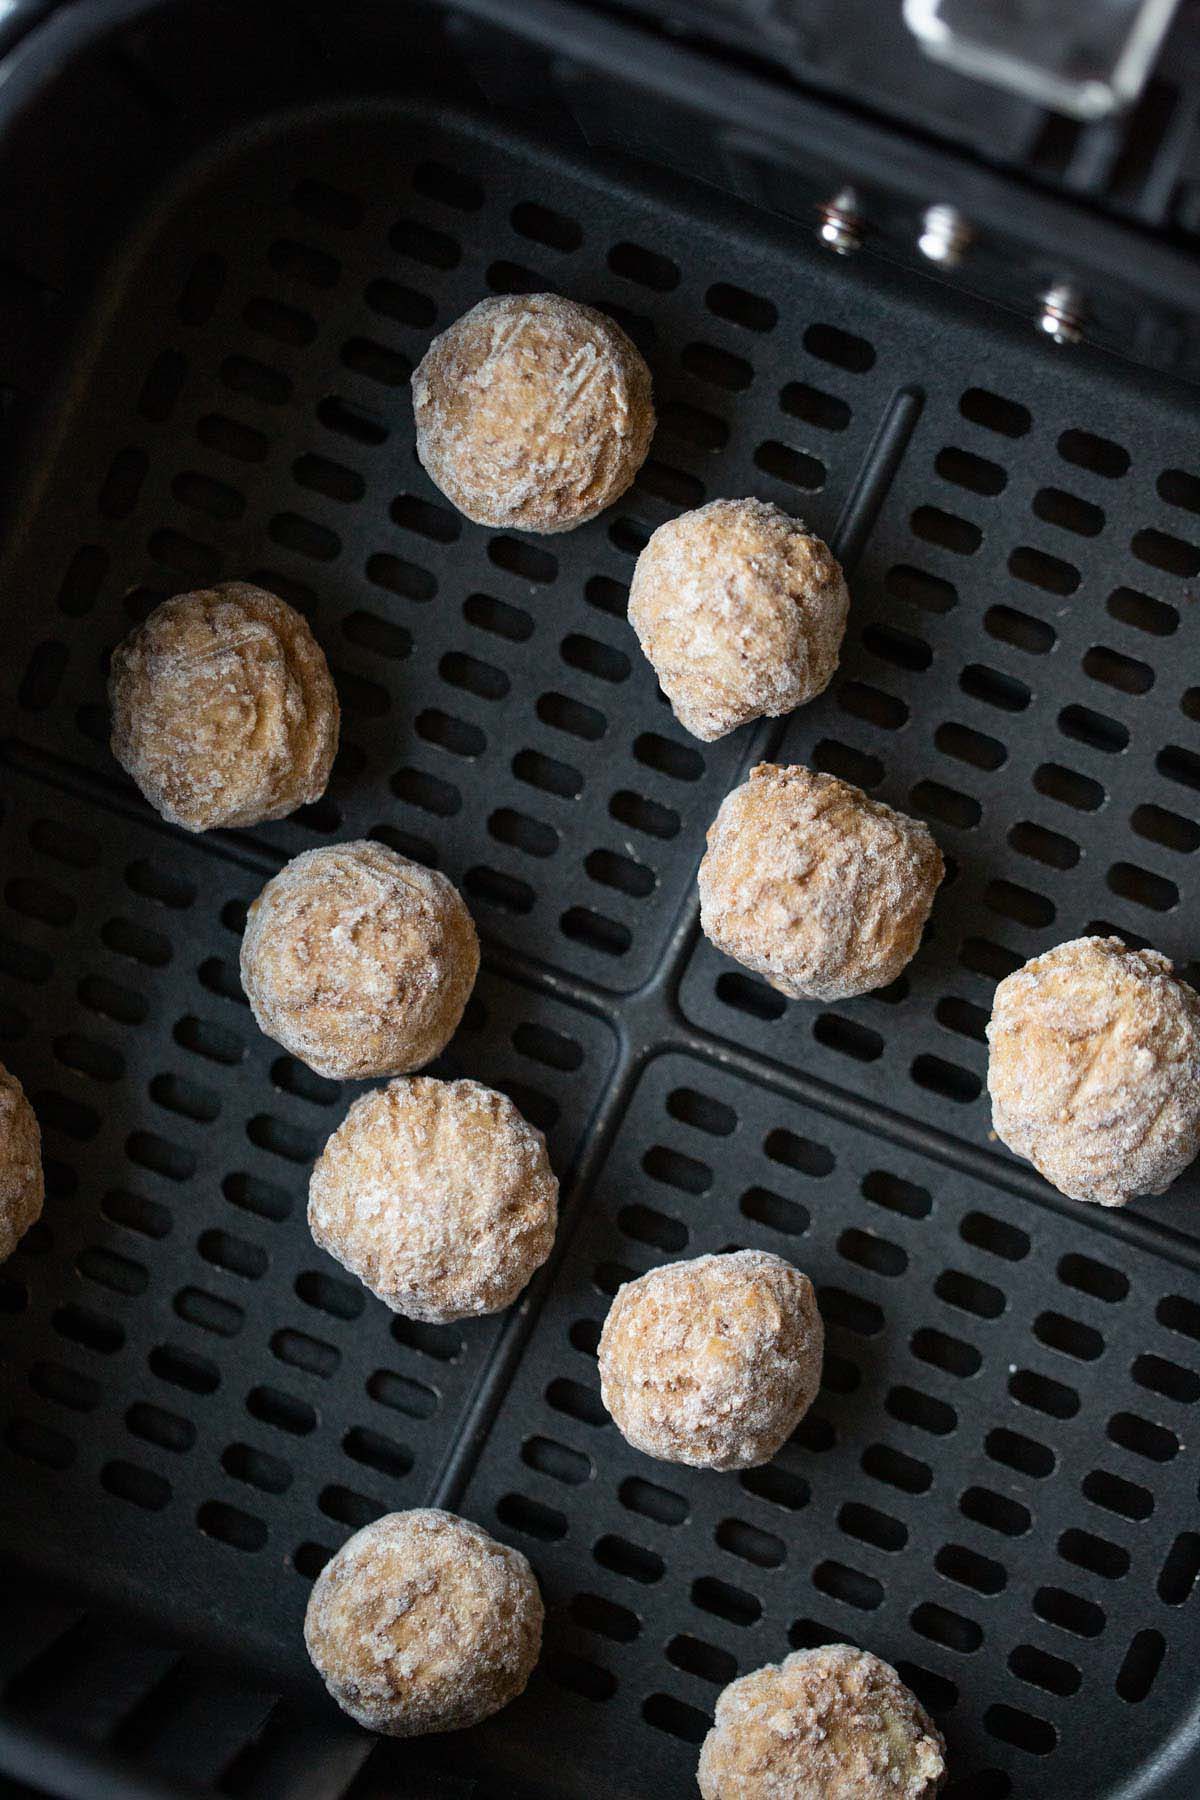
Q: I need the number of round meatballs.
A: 11